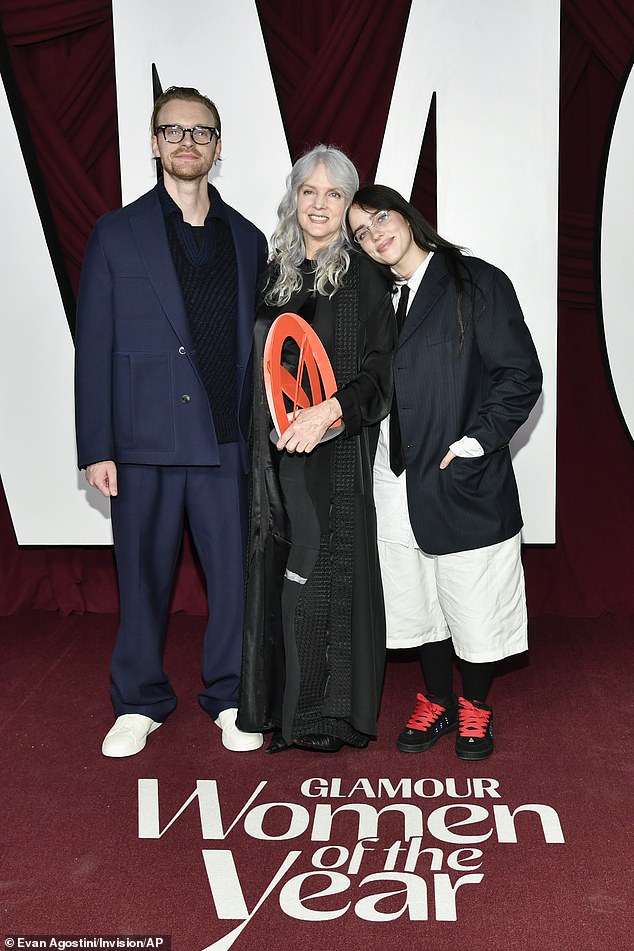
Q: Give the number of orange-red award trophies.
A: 1